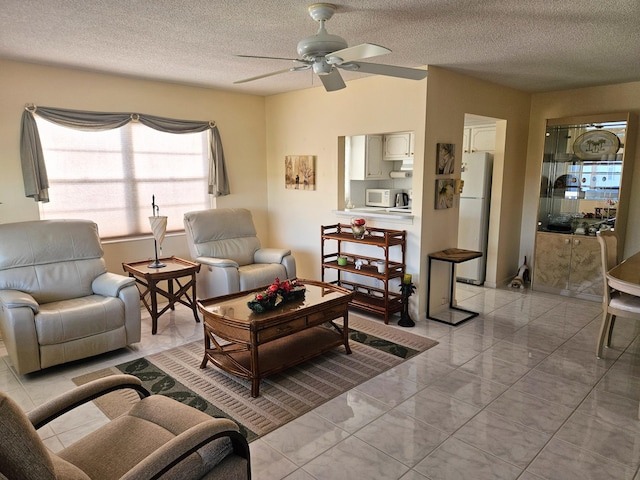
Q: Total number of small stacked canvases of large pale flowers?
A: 2